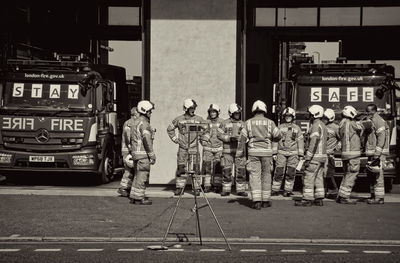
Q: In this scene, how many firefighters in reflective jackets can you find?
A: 11